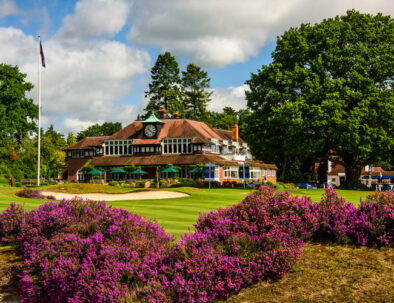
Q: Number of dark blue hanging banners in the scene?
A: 4